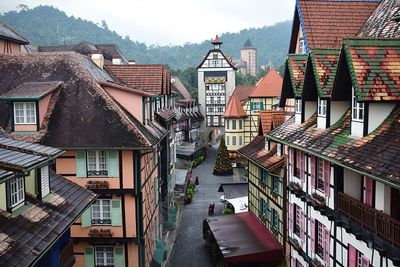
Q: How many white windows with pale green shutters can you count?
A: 3